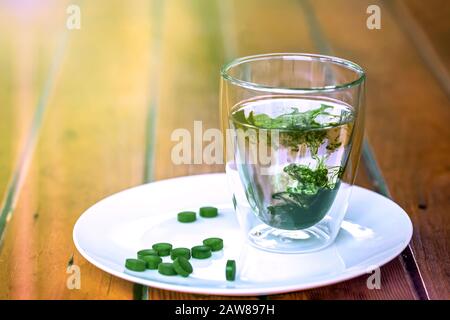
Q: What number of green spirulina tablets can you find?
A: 12